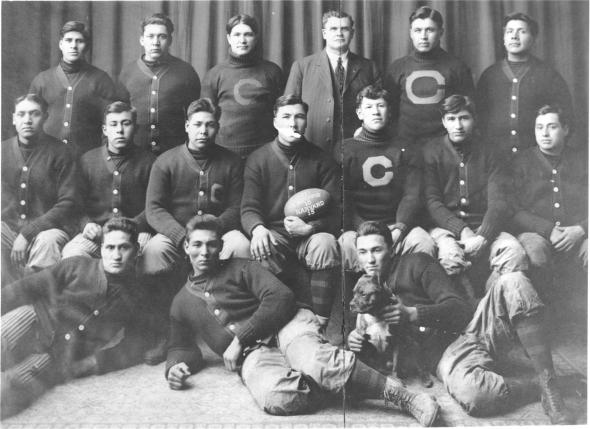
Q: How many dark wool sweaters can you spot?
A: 15